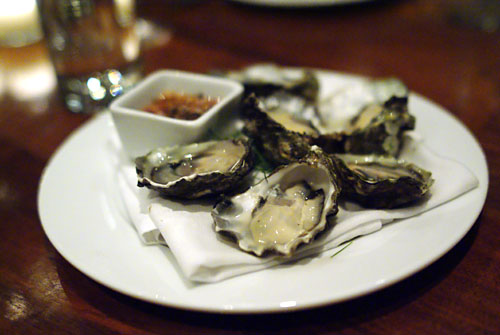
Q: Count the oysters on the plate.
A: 6